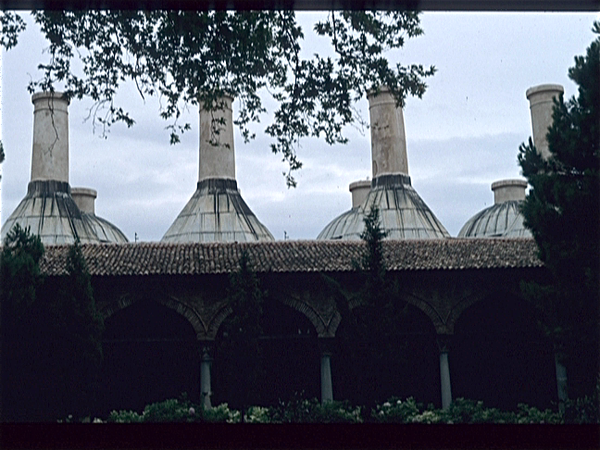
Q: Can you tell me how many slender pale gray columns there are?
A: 4